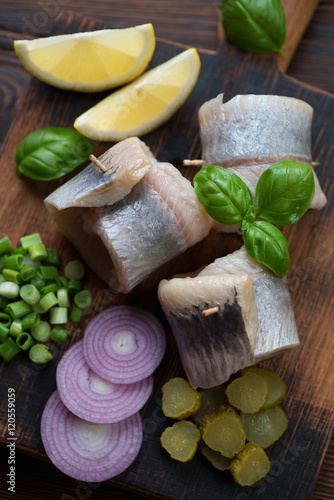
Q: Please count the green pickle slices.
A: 9